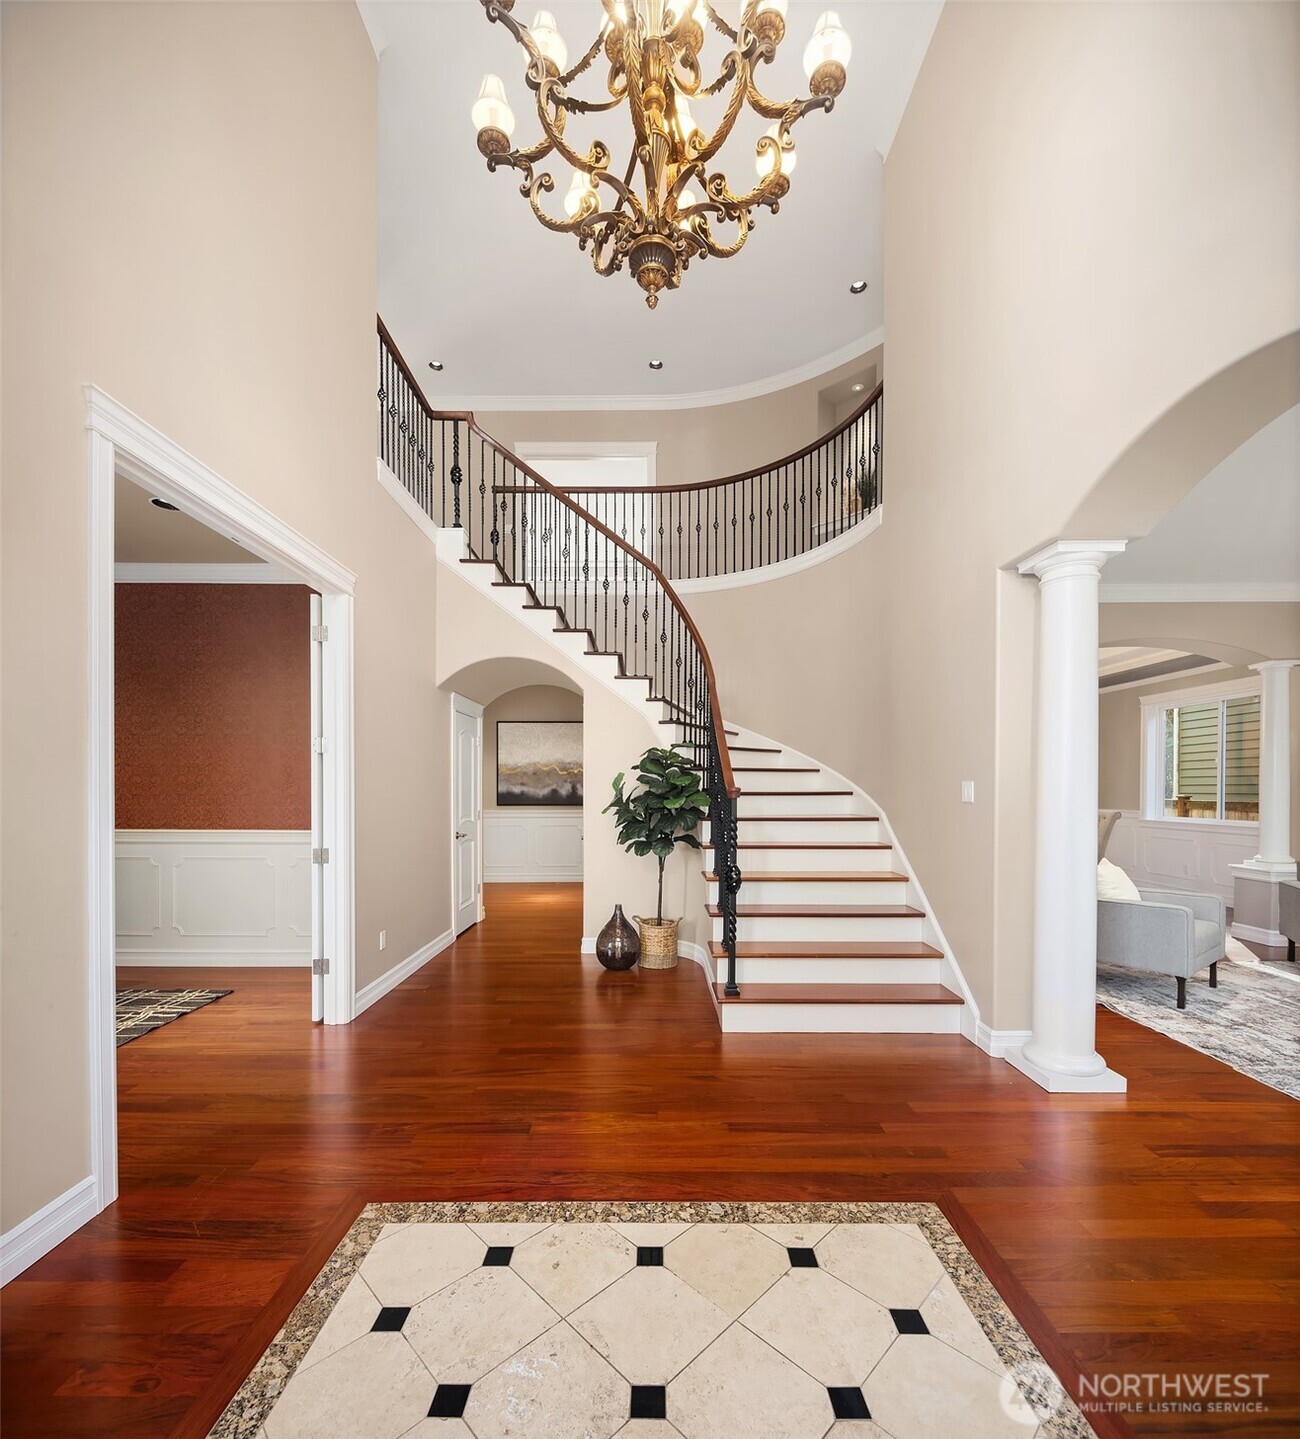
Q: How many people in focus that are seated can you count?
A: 0